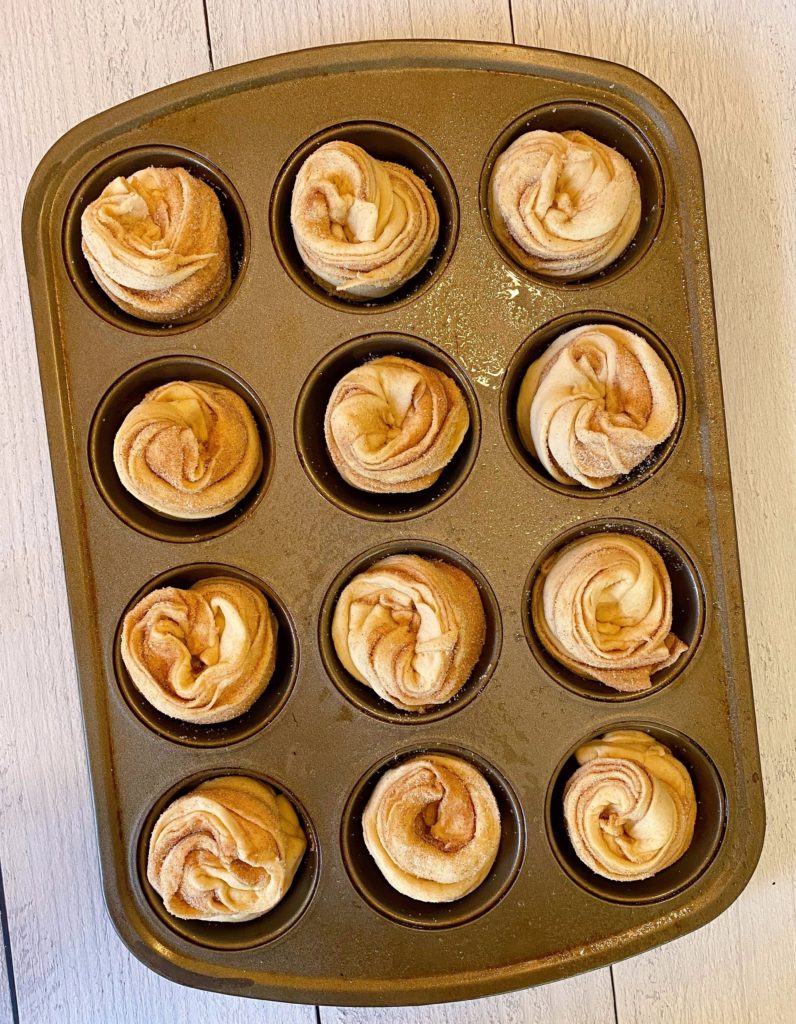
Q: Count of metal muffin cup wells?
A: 12